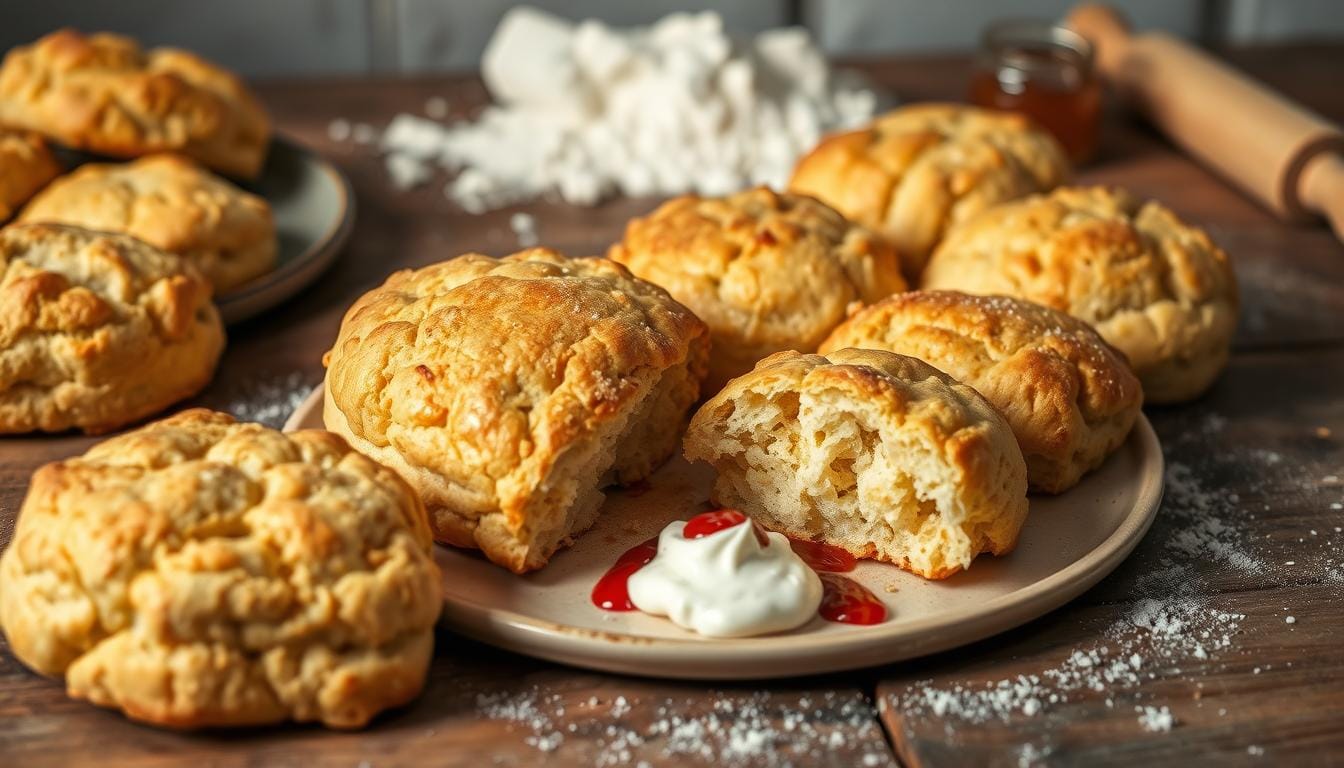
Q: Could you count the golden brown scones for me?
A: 11